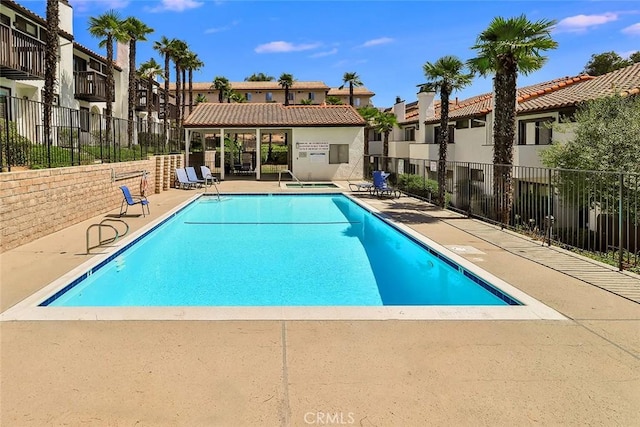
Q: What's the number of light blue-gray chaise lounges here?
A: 3